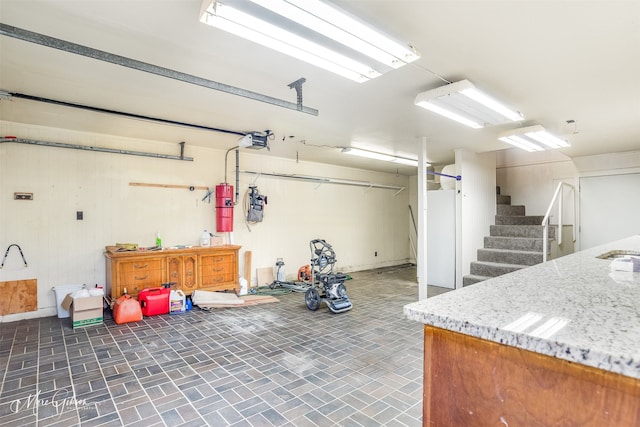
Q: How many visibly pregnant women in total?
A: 0